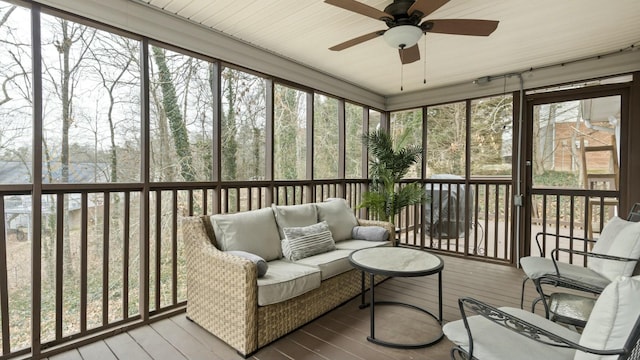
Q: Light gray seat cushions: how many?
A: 5